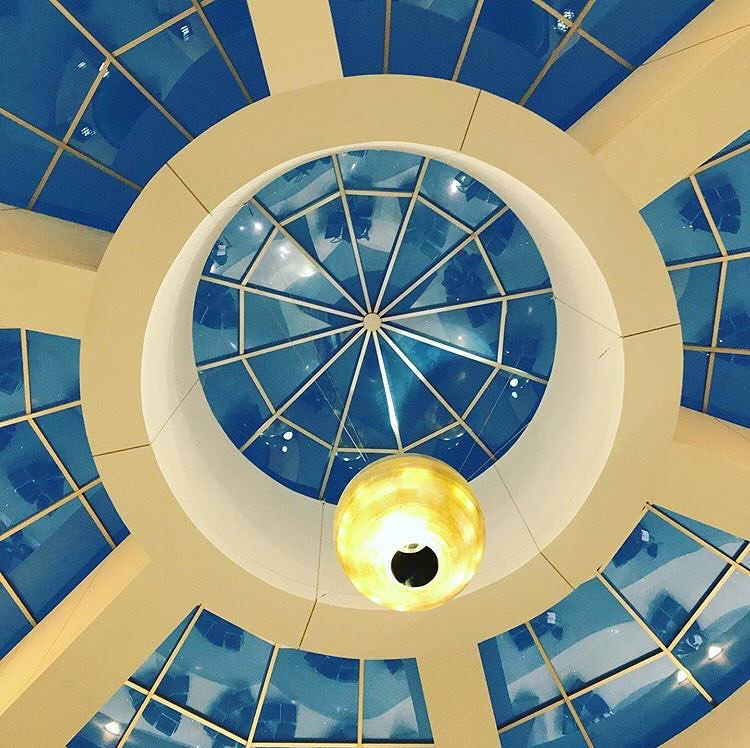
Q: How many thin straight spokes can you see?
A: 12